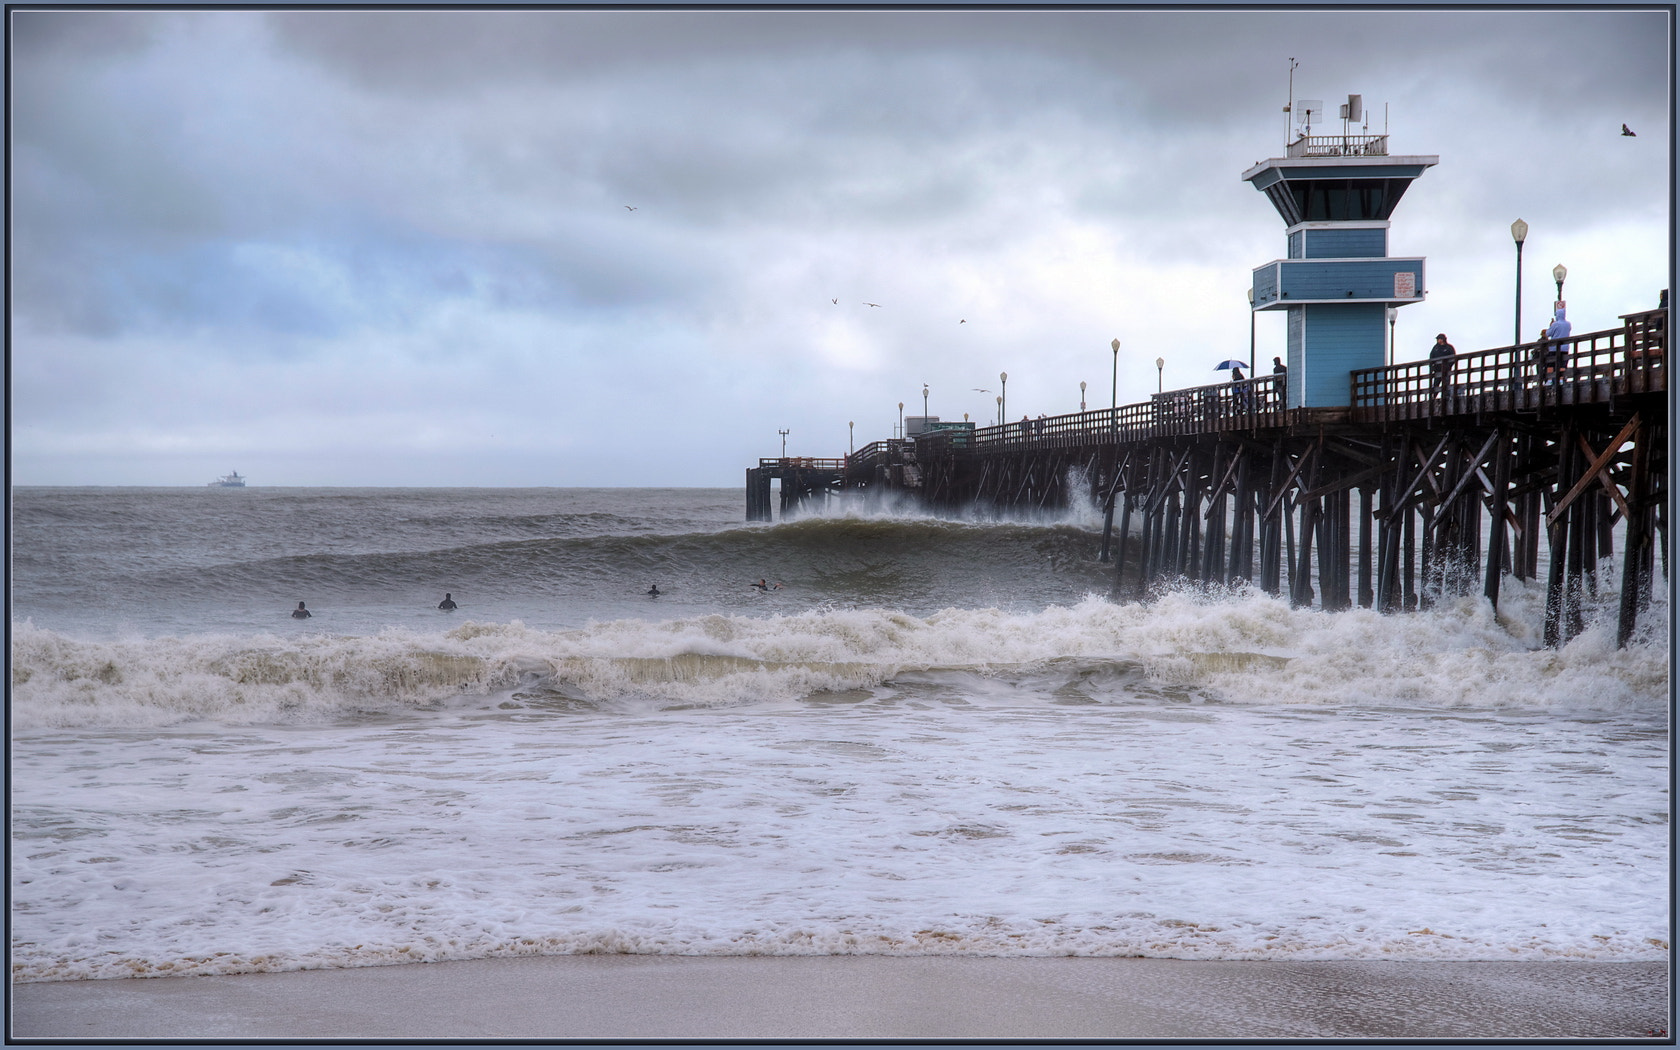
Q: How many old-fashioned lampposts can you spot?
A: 13